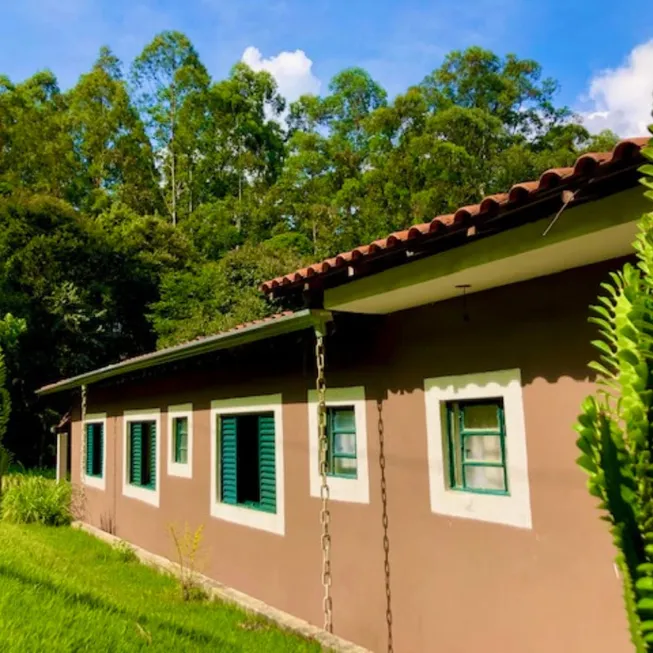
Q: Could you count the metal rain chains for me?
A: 2